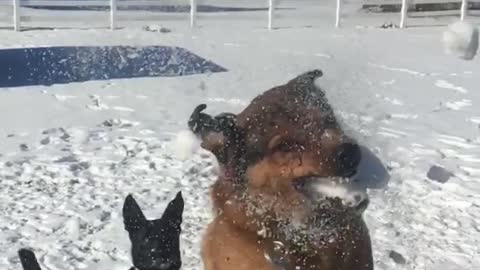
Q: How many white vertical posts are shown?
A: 7